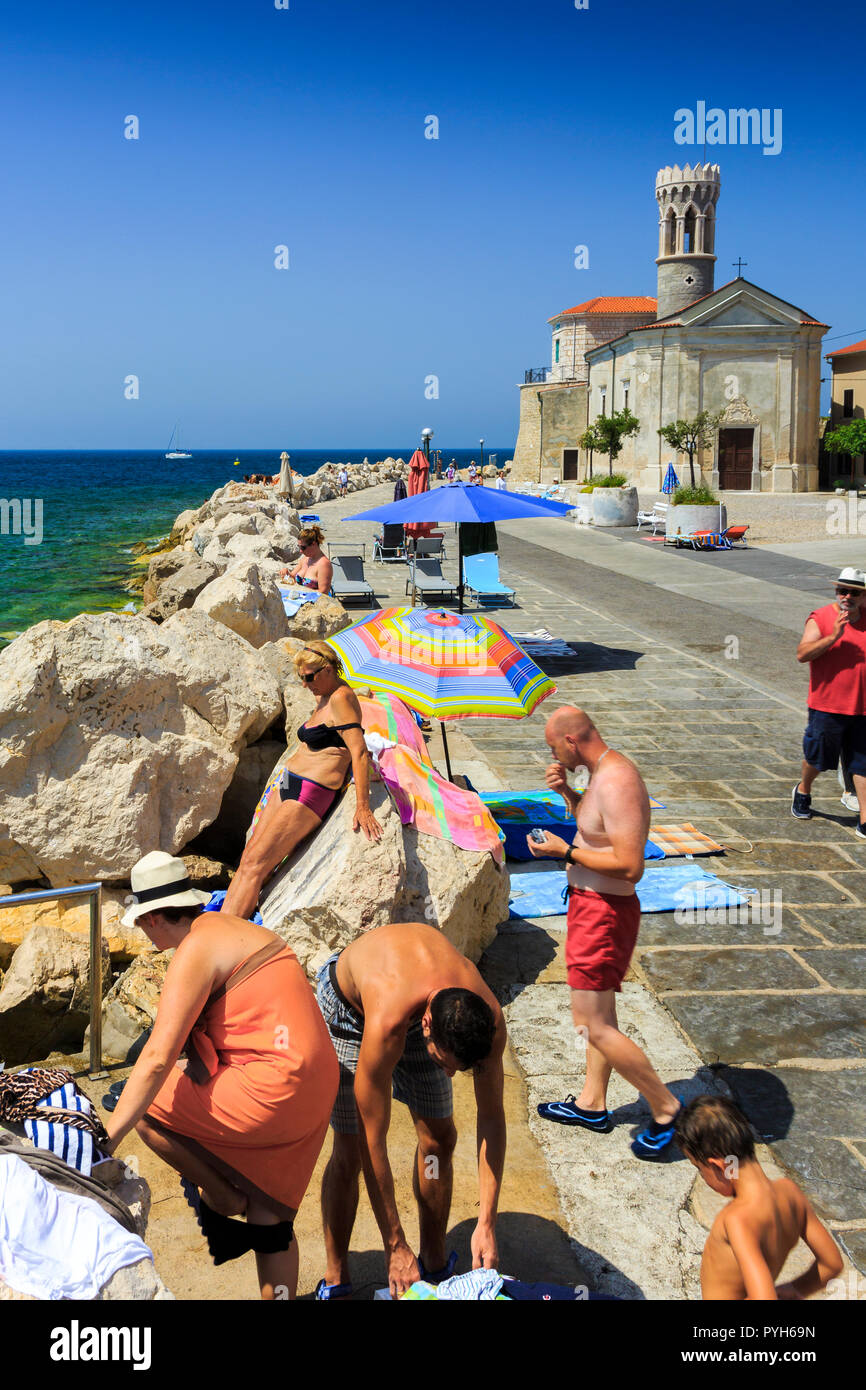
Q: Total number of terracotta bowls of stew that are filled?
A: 0